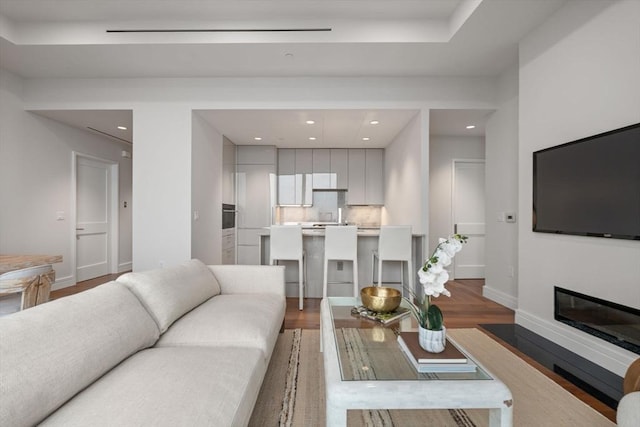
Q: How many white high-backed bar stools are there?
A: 3